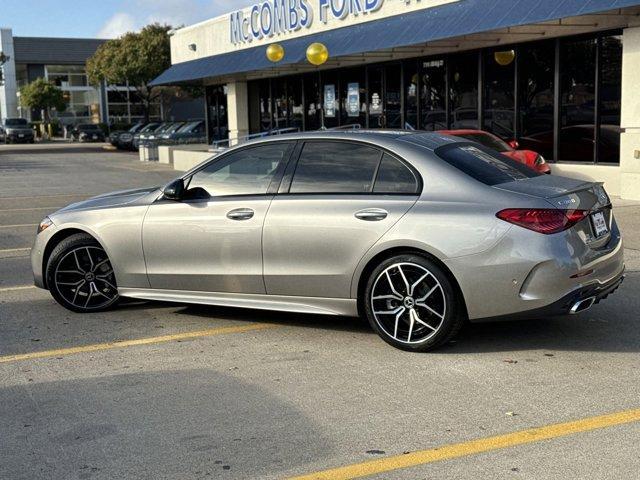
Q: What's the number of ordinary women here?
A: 0